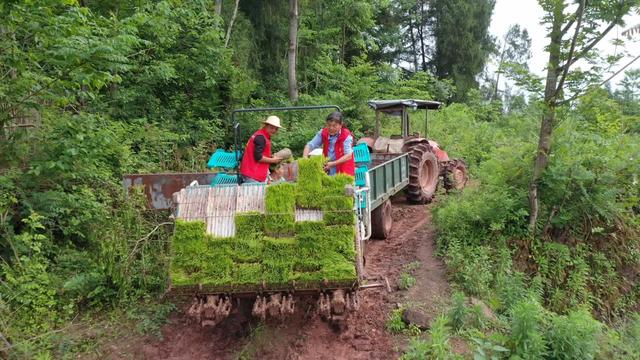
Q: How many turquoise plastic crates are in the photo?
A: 5